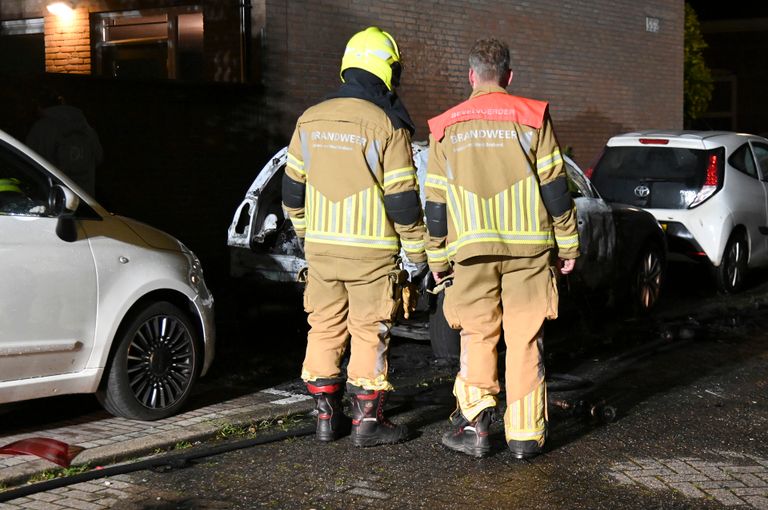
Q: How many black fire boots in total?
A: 4